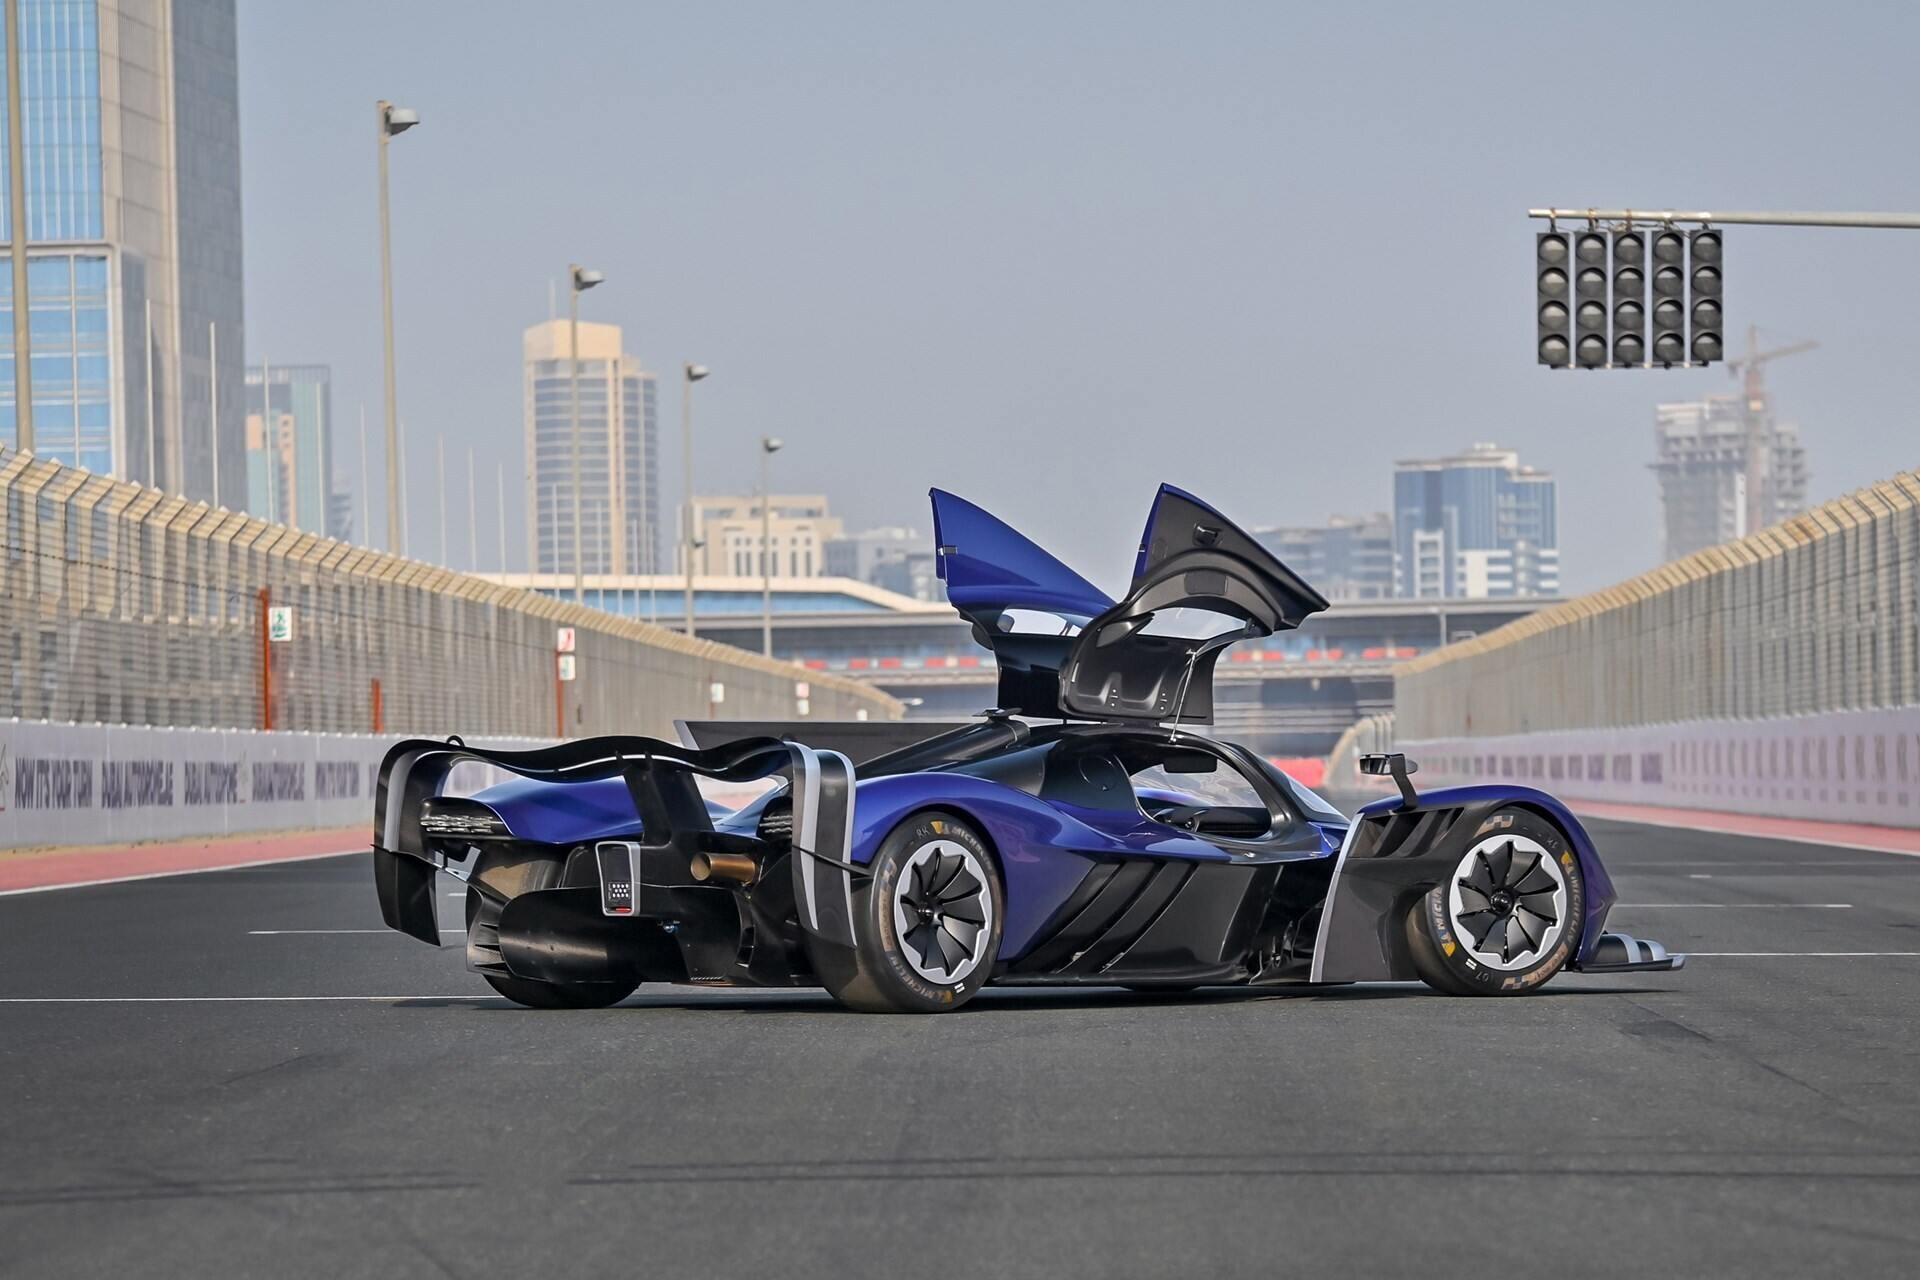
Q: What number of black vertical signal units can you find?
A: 5